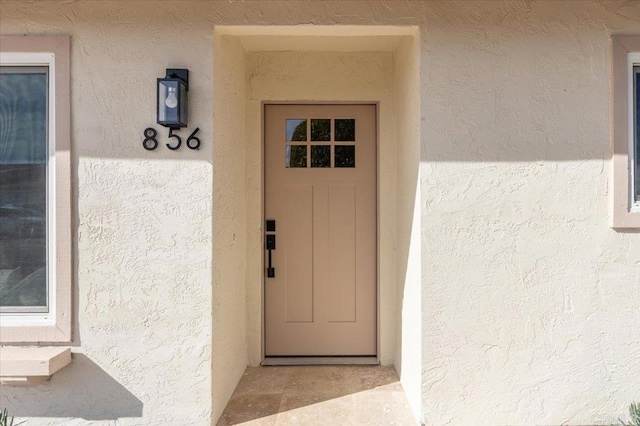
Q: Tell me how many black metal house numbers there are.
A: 3